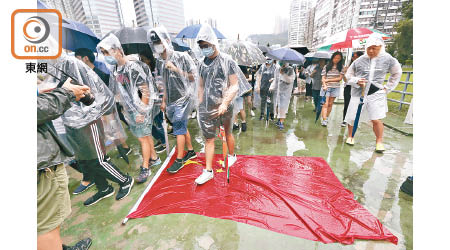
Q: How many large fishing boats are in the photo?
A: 0